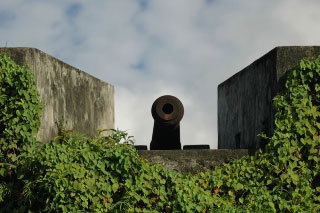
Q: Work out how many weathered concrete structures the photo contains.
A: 2